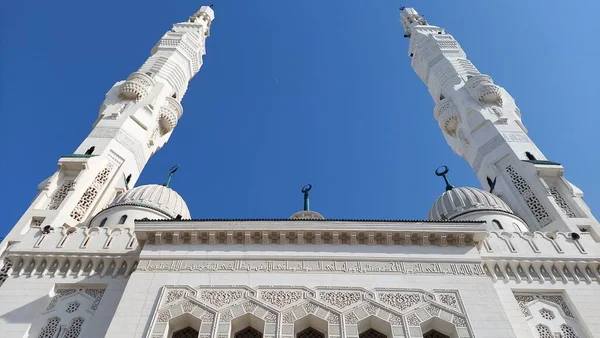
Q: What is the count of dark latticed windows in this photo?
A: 5